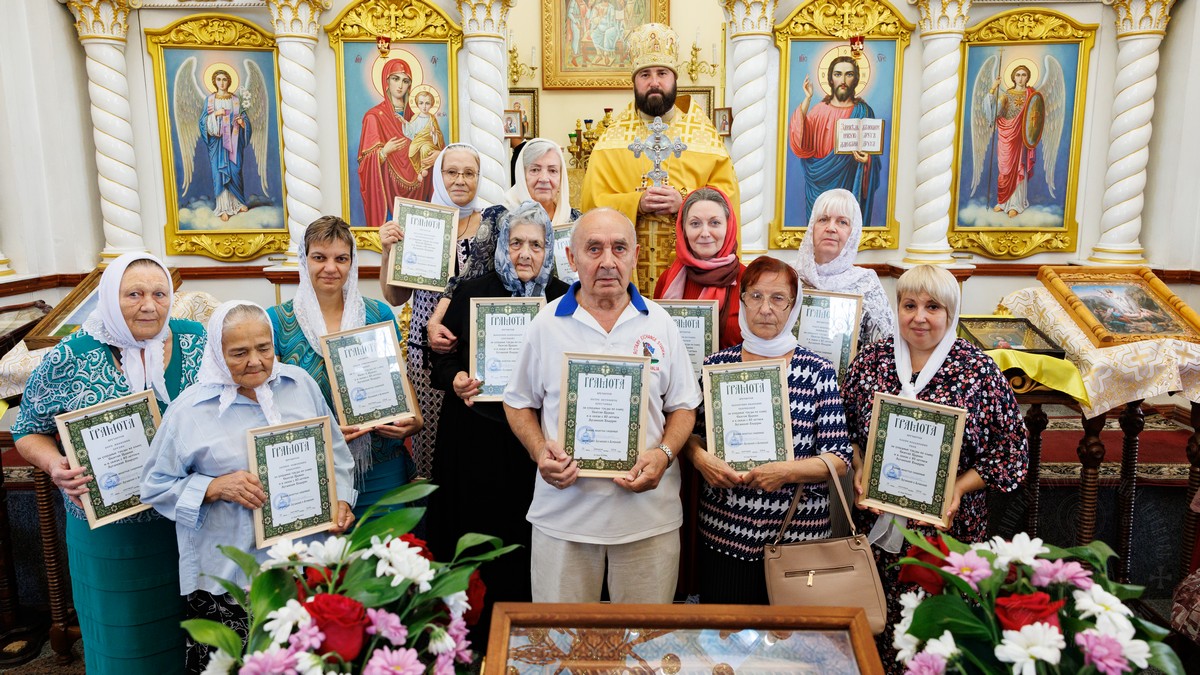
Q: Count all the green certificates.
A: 11